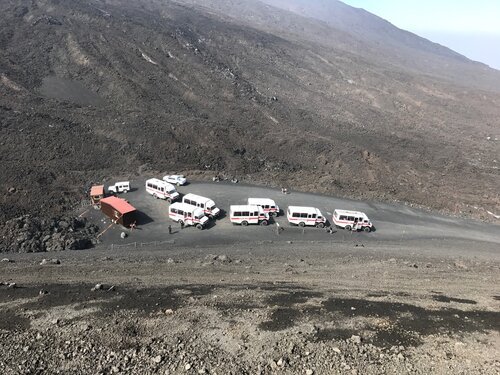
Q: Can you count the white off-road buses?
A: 7